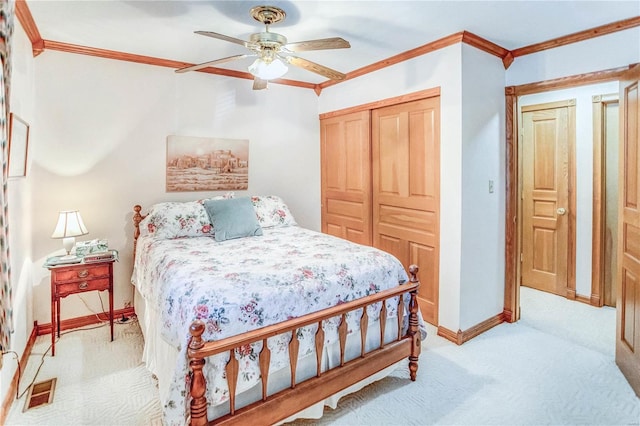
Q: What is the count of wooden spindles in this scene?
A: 8